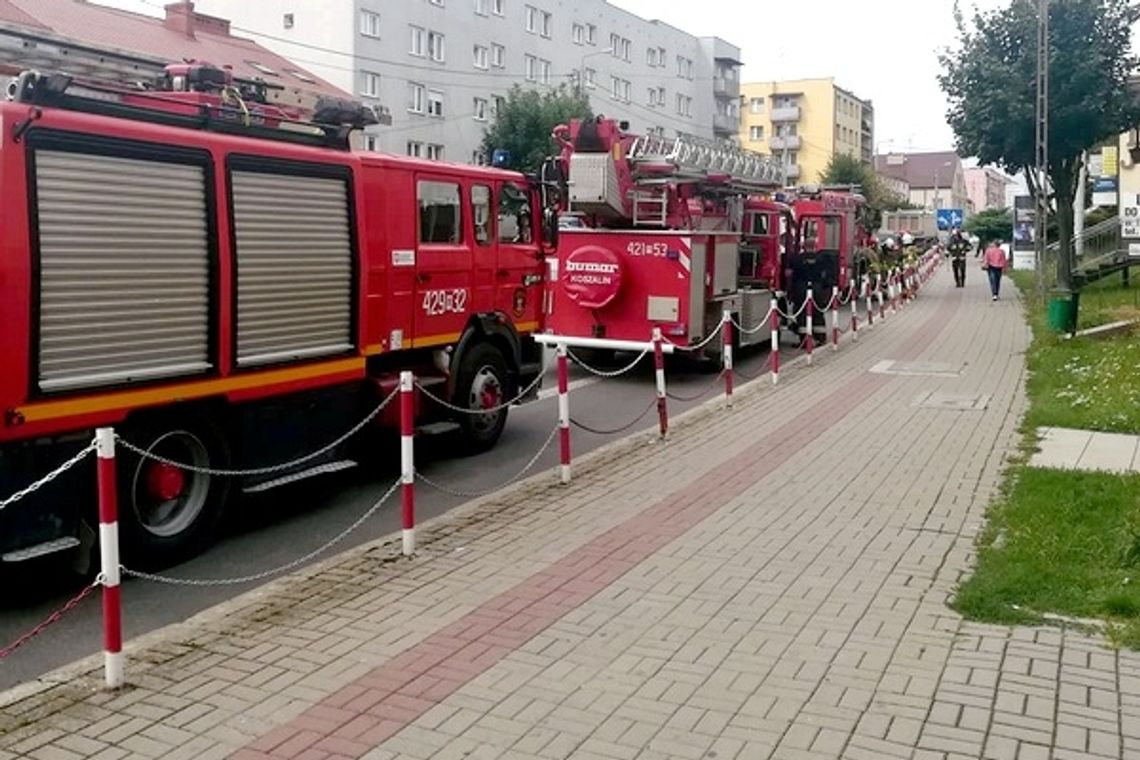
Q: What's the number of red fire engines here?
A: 3